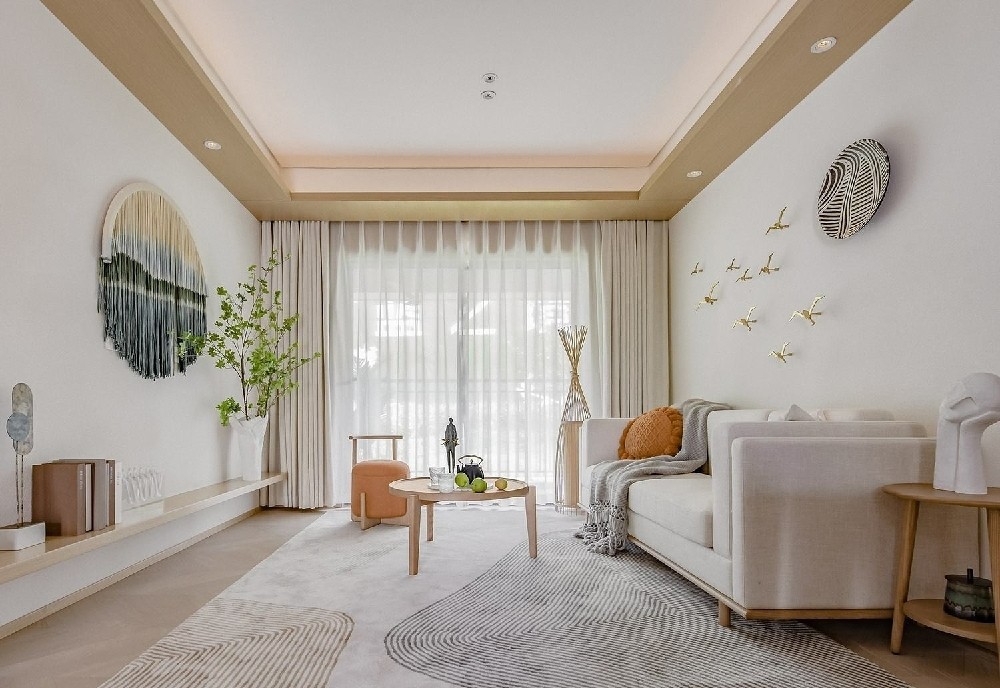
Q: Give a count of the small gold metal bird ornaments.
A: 9